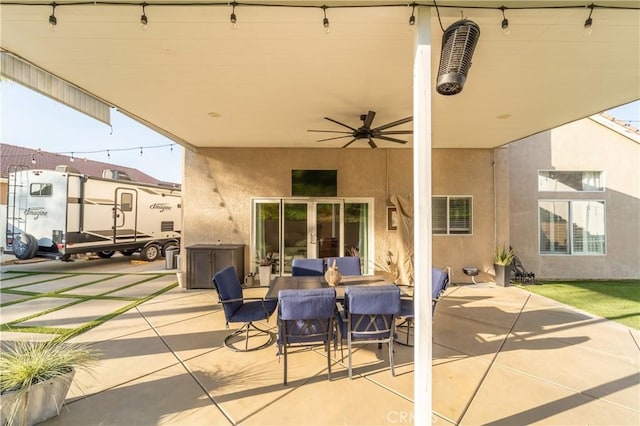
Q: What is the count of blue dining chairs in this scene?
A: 6